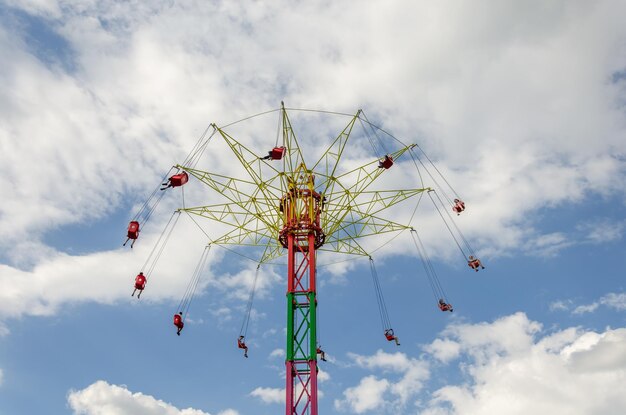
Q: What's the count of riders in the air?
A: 12